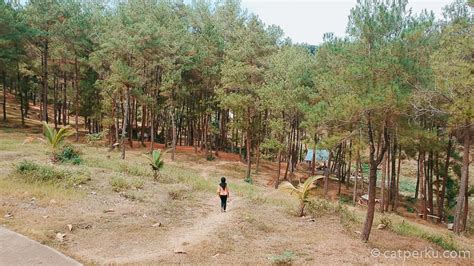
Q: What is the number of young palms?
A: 3